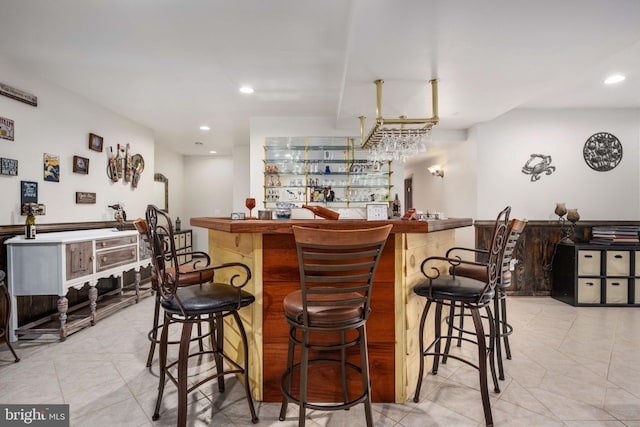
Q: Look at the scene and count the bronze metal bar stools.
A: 5